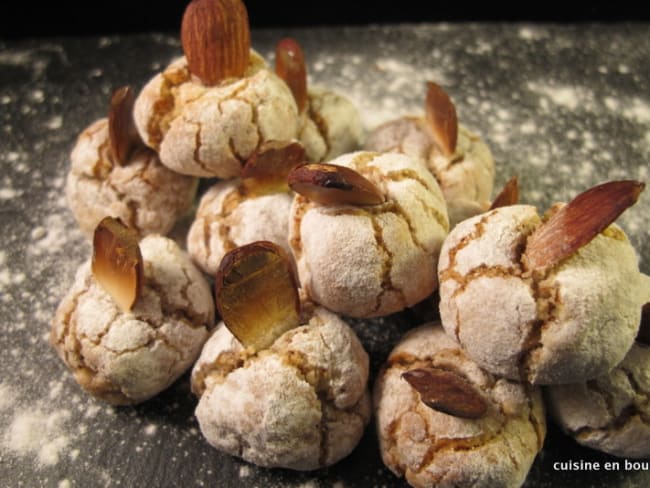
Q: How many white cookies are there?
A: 12